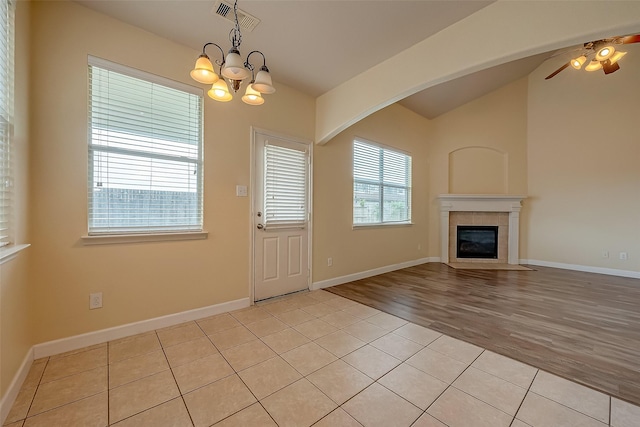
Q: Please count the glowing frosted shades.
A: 7